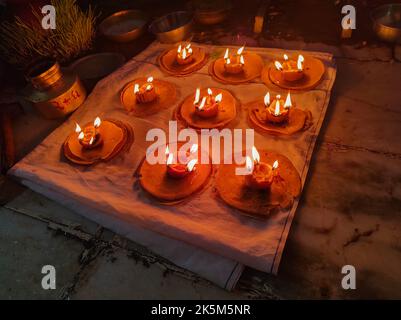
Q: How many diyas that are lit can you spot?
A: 9